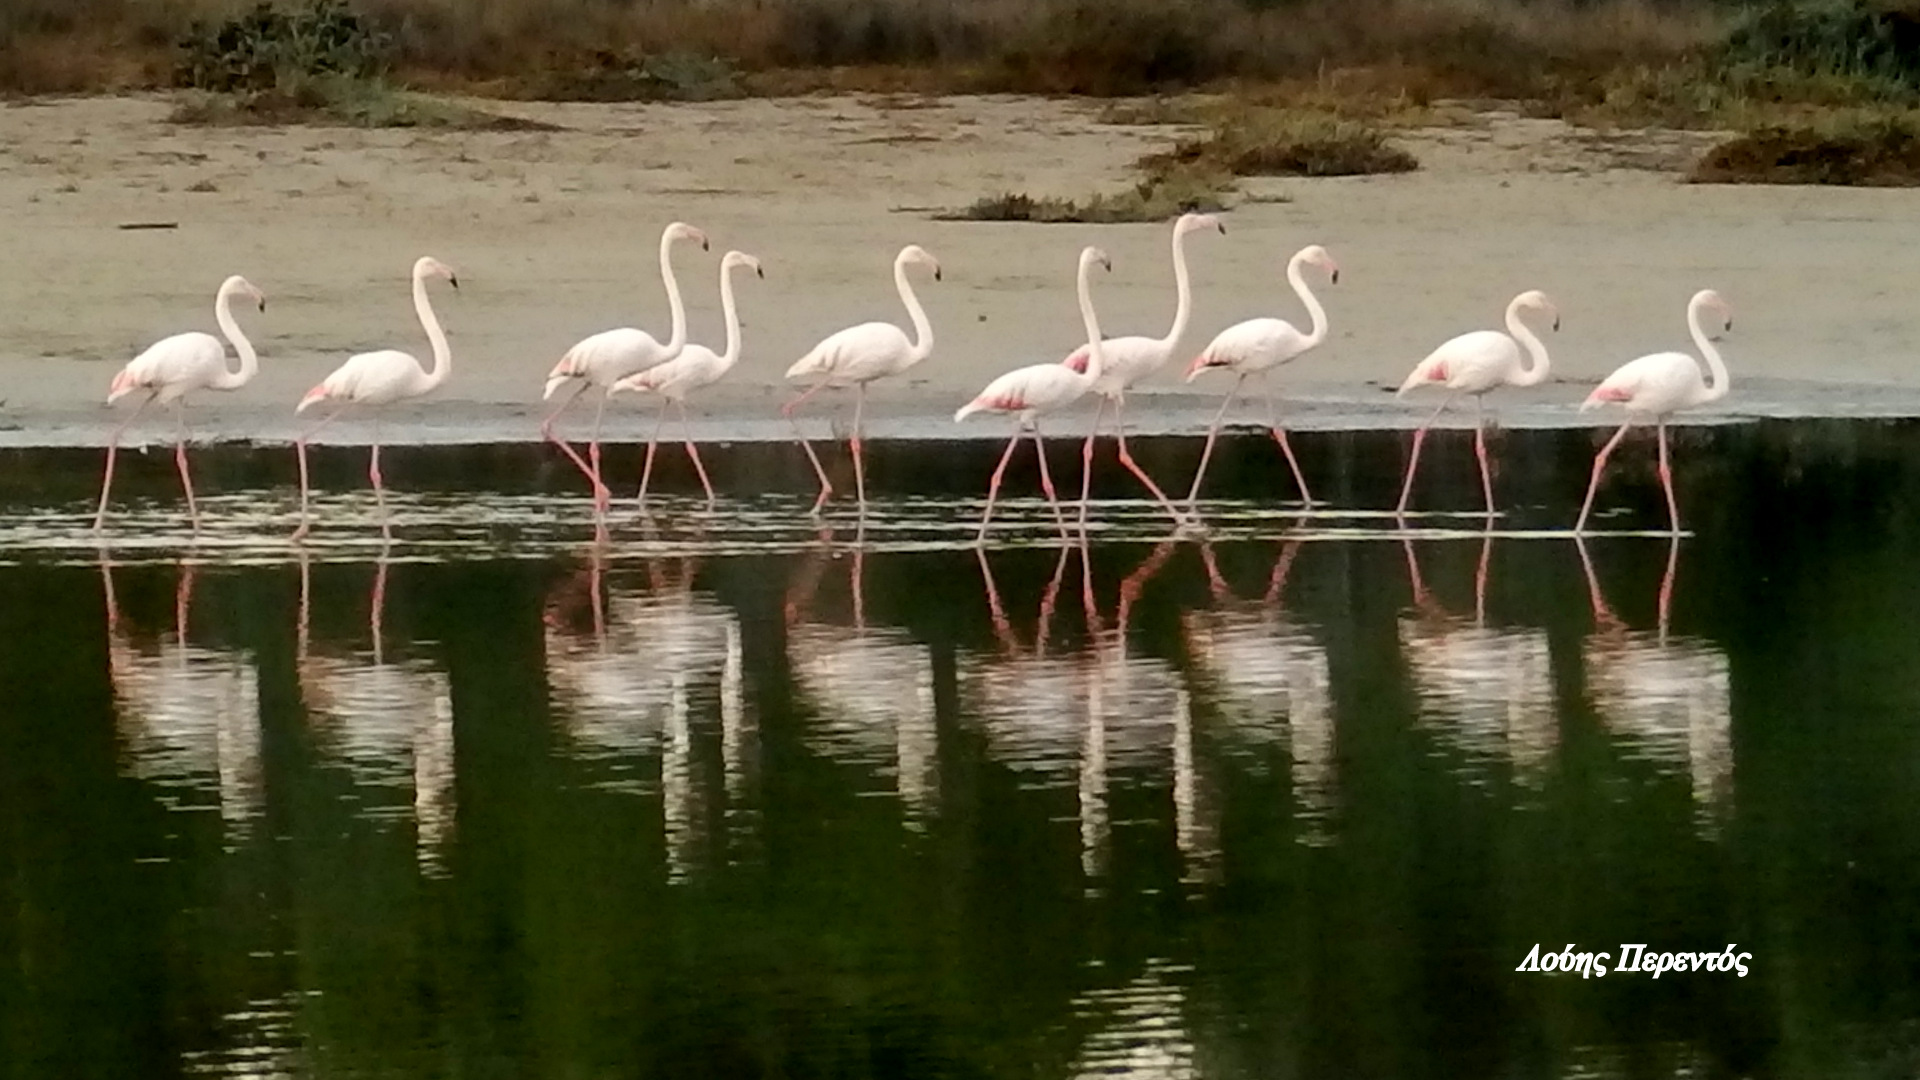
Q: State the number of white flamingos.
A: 10